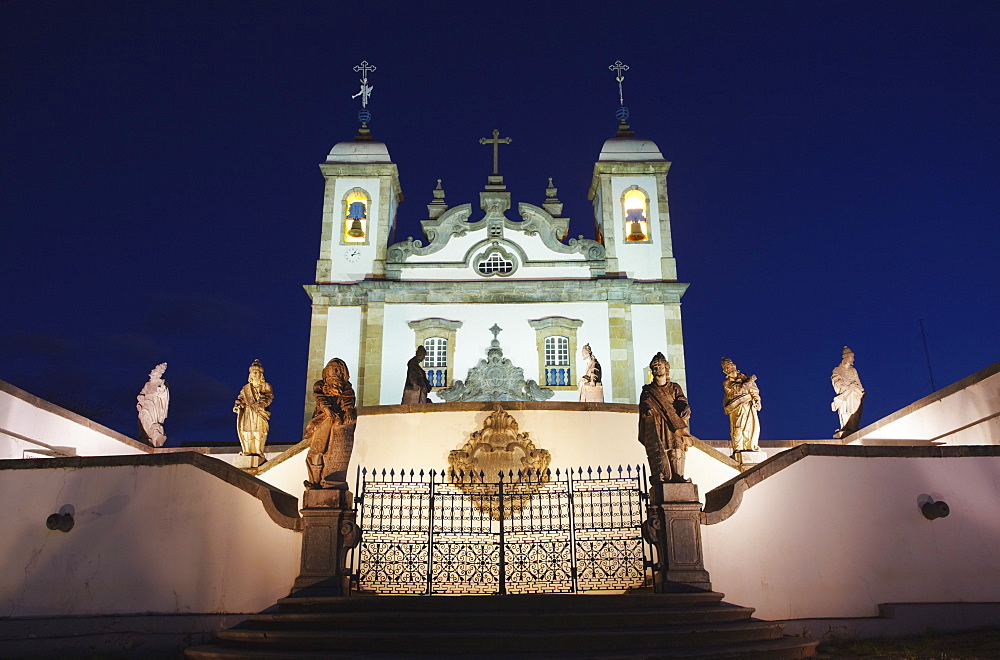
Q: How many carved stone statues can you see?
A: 8